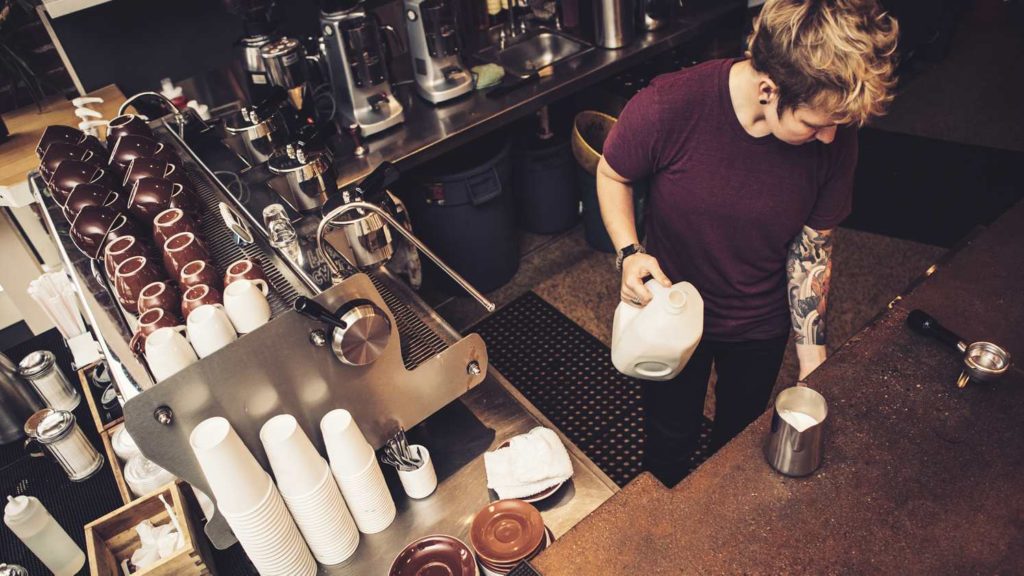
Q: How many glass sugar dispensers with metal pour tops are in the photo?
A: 2